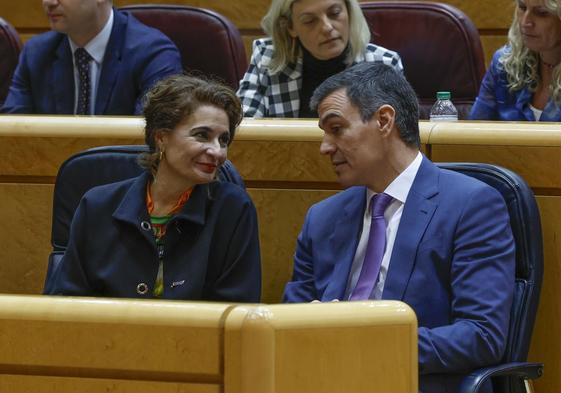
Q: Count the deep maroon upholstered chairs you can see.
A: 3